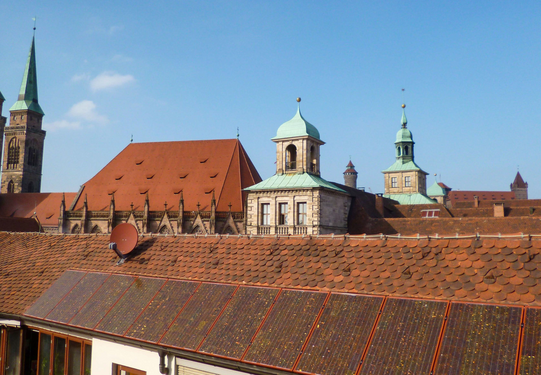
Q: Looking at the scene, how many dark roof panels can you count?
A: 12